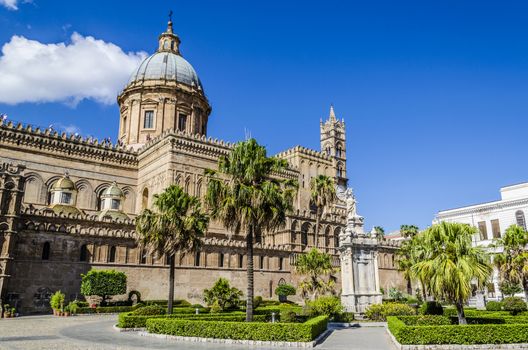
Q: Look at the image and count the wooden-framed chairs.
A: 0